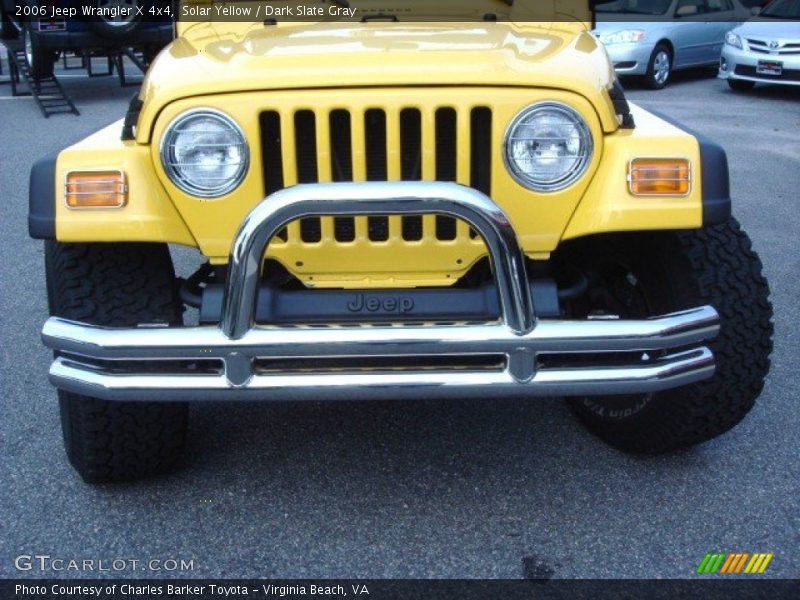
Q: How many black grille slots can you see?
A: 7